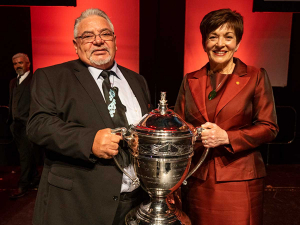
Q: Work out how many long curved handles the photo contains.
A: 2